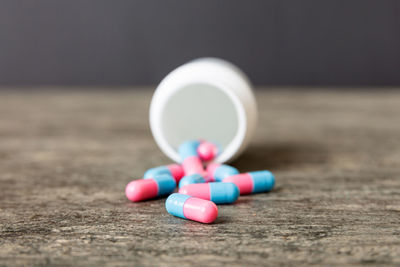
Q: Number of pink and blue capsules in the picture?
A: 9